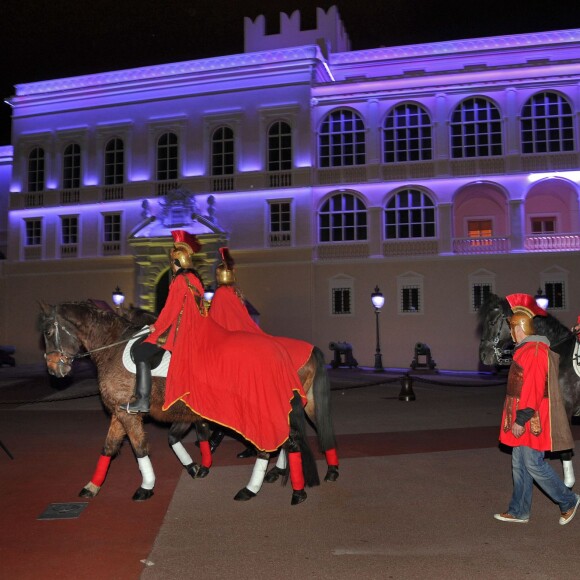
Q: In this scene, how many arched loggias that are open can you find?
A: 2